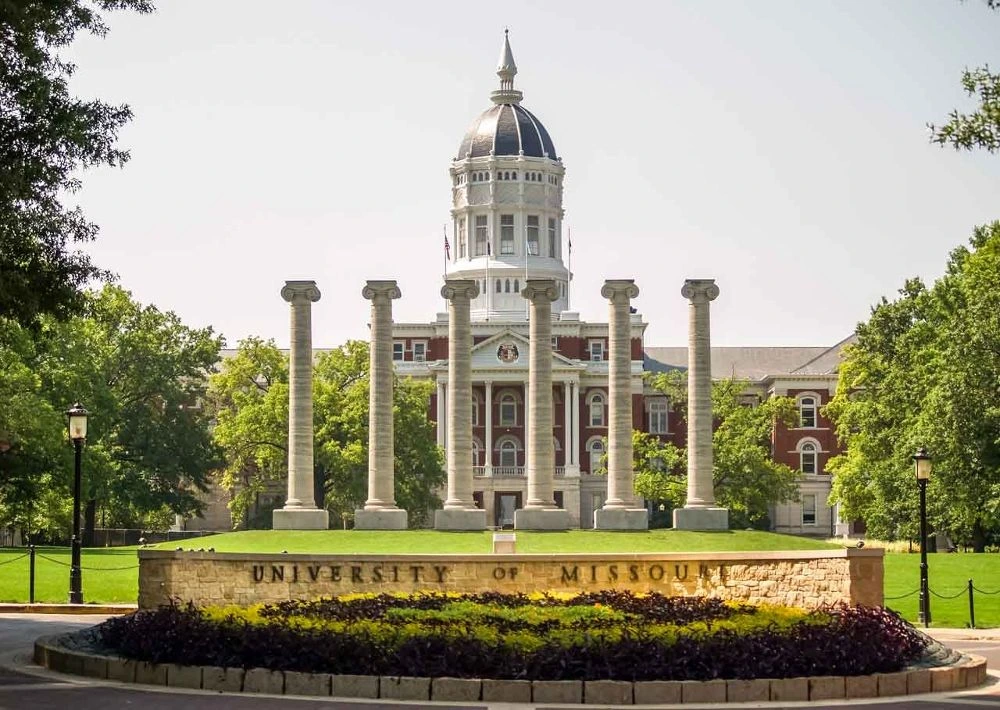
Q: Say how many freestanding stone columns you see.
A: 6